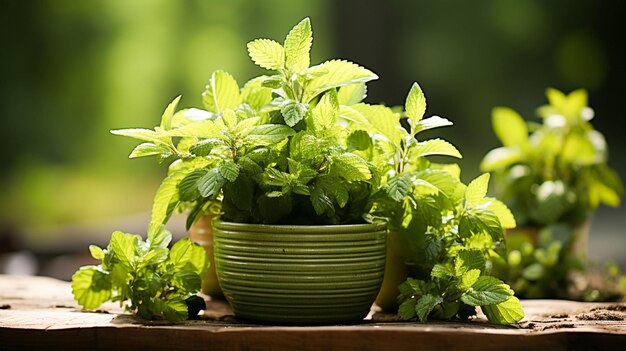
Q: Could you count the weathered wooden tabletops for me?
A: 1